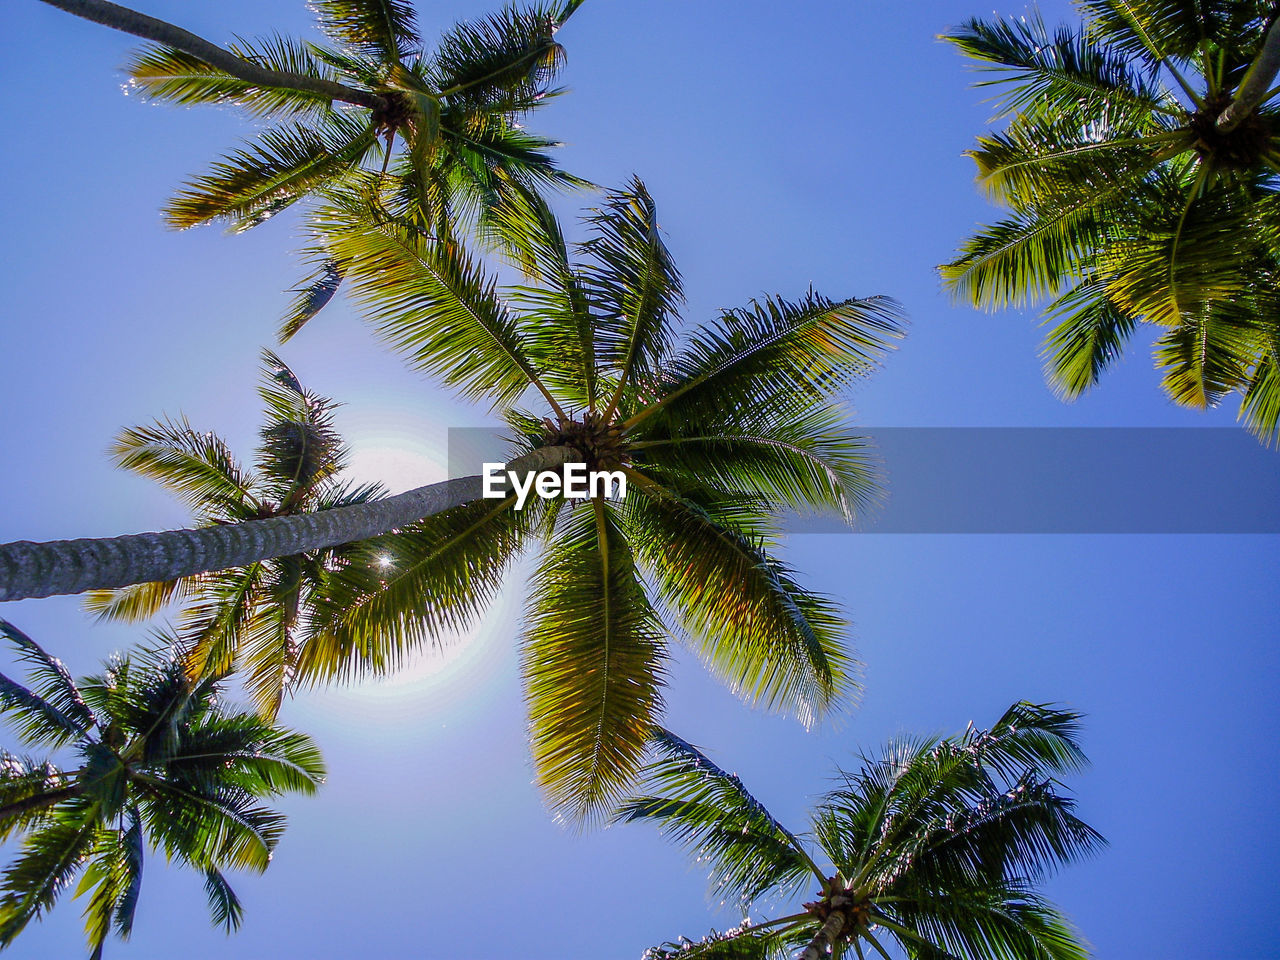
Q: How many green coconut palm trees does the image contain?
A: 6